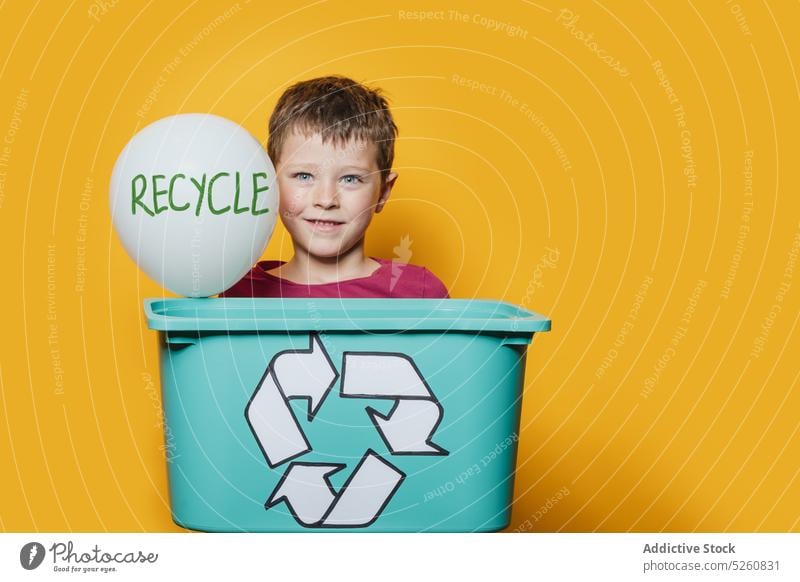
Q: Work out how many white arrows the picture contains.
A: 3